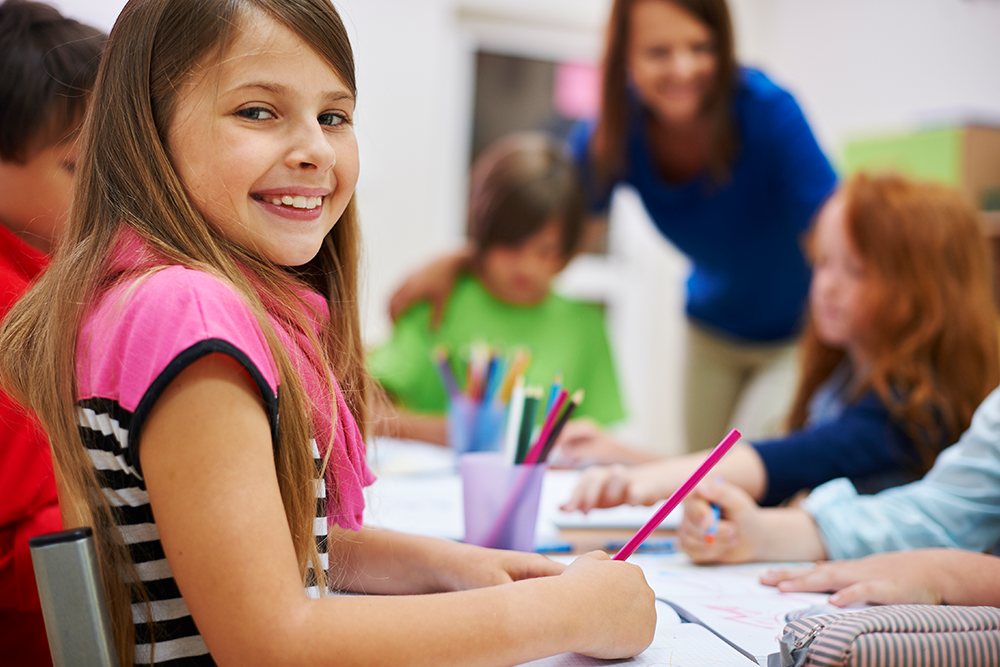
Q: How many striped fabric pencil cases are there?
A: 1